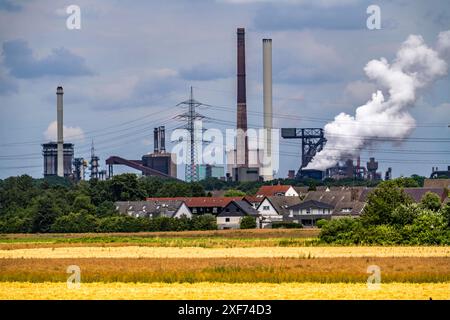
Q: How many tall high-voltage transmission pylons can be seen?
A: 1